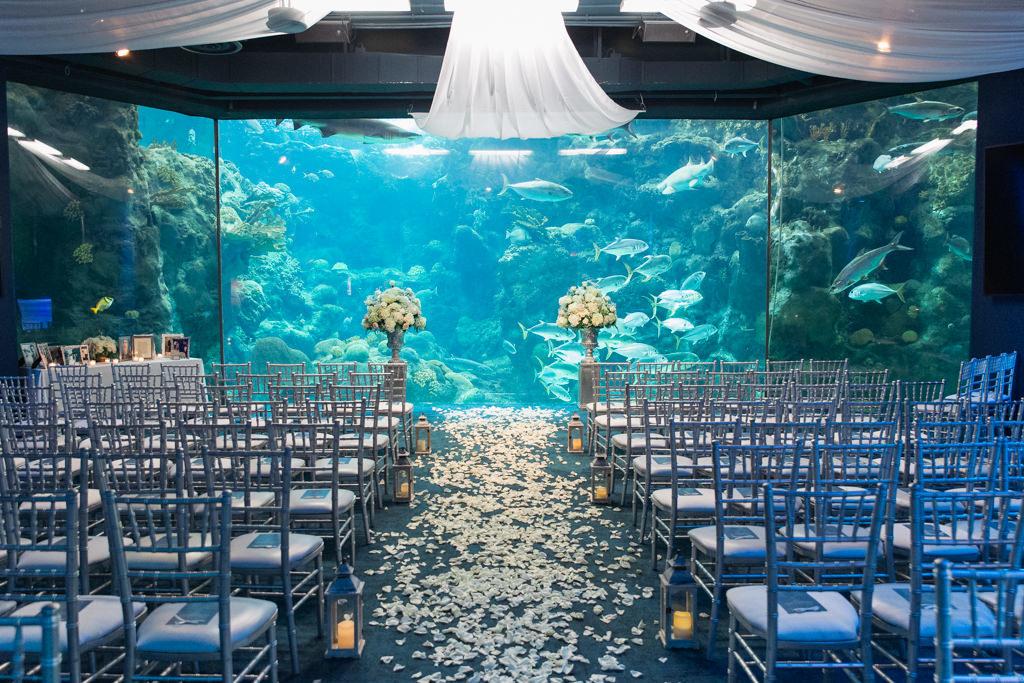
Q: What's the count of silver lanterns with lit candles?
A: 6